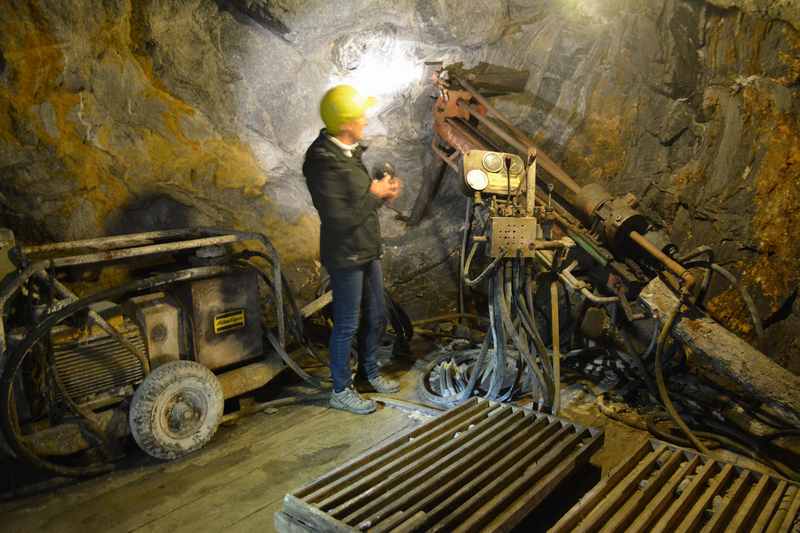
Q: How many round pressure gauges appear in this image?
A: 3